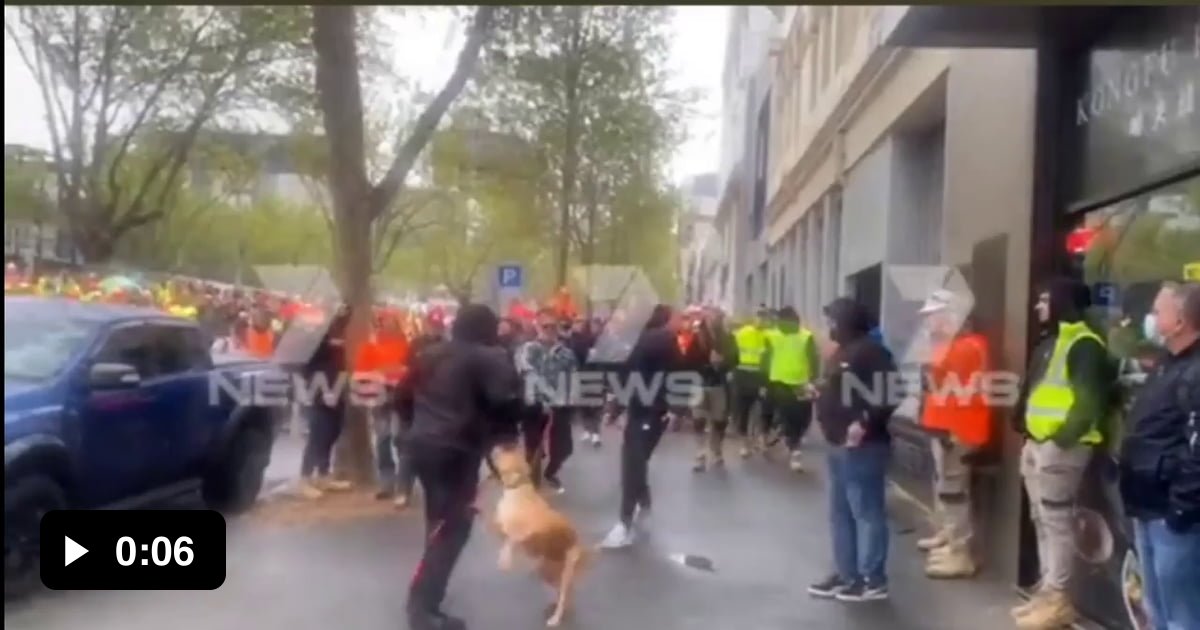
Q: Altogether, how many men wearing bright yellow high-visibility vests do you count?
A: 3